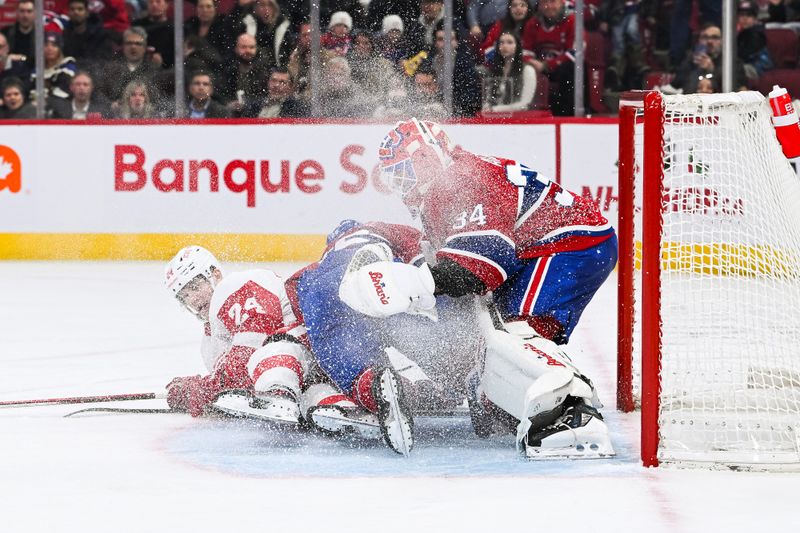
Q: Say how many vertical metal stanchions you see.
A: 6